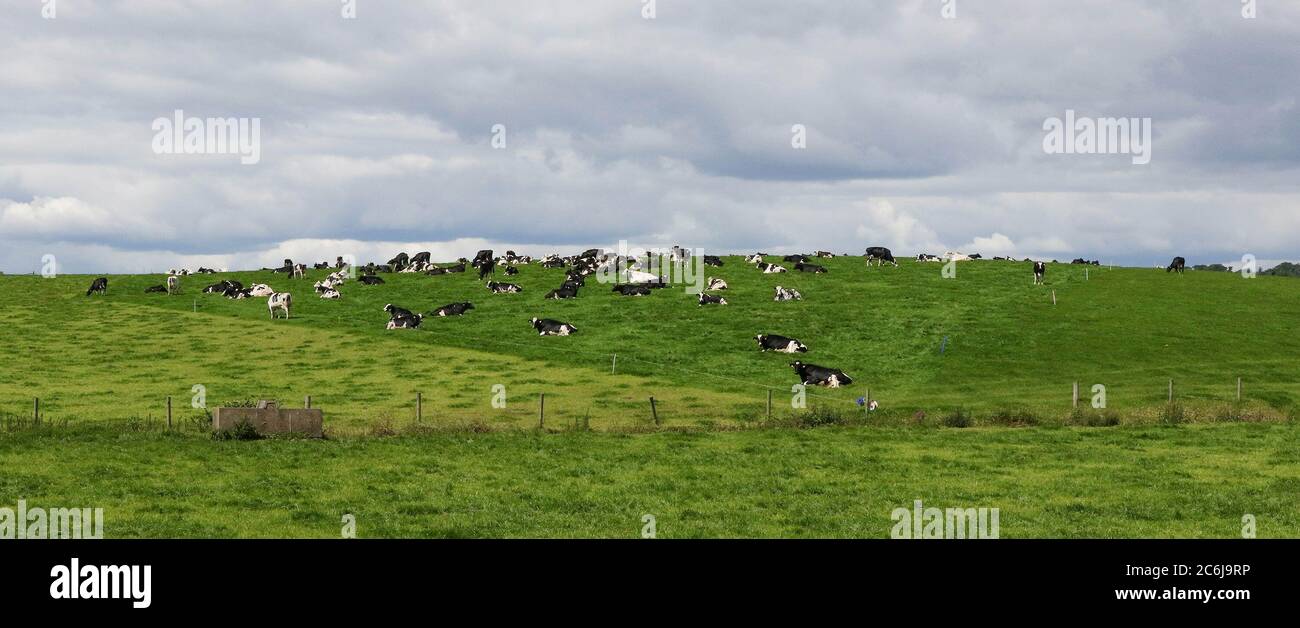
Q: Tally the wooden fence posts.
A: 11